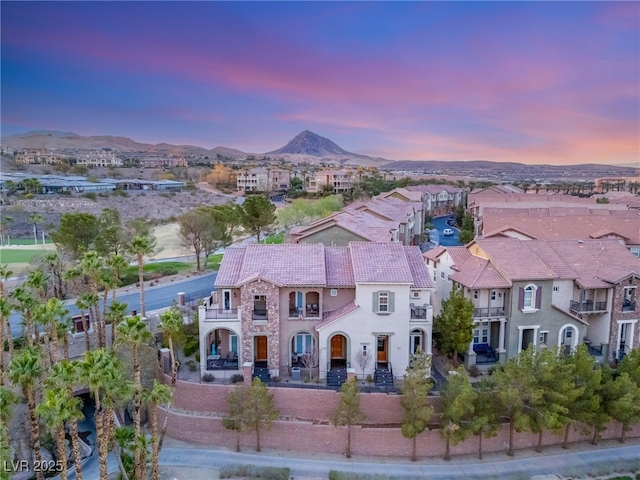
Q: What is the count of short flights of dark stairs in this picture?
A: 3